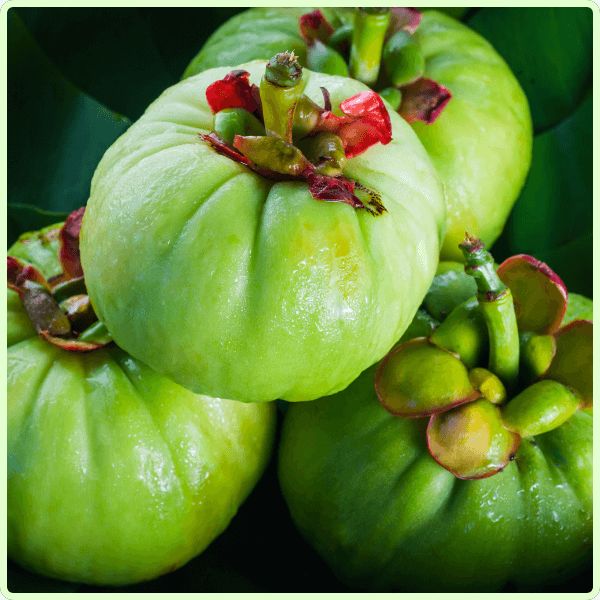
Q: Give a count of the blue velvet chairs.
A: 0